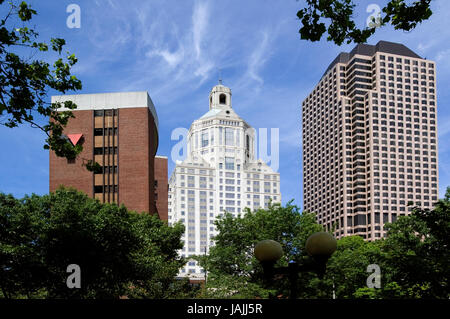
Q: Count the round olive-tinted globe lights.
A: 2